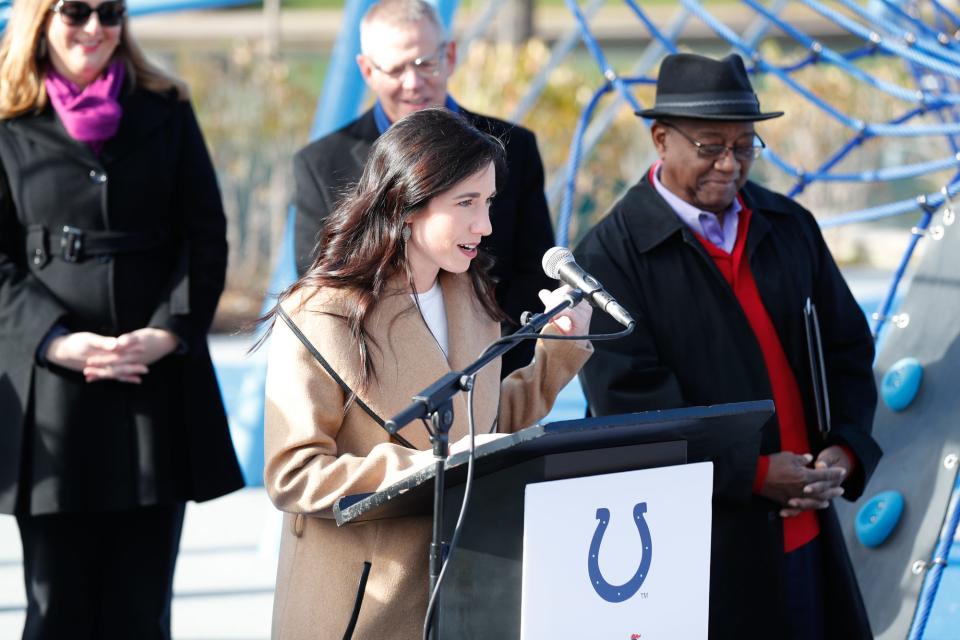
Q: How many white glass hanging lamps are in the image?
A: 0